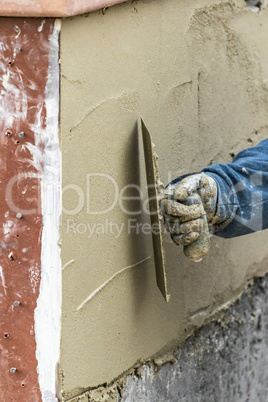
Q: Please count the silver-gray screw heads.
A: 5